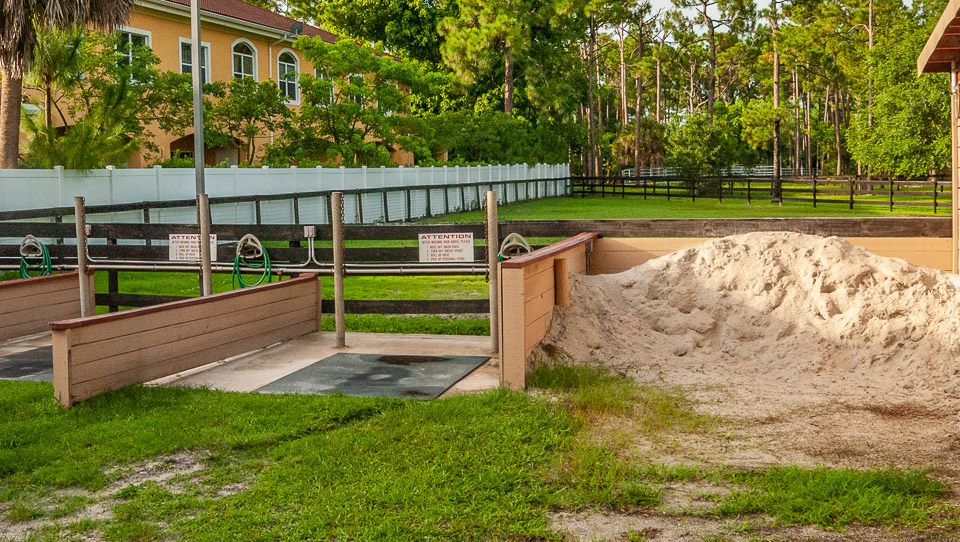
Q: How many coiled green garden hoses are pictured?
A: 3